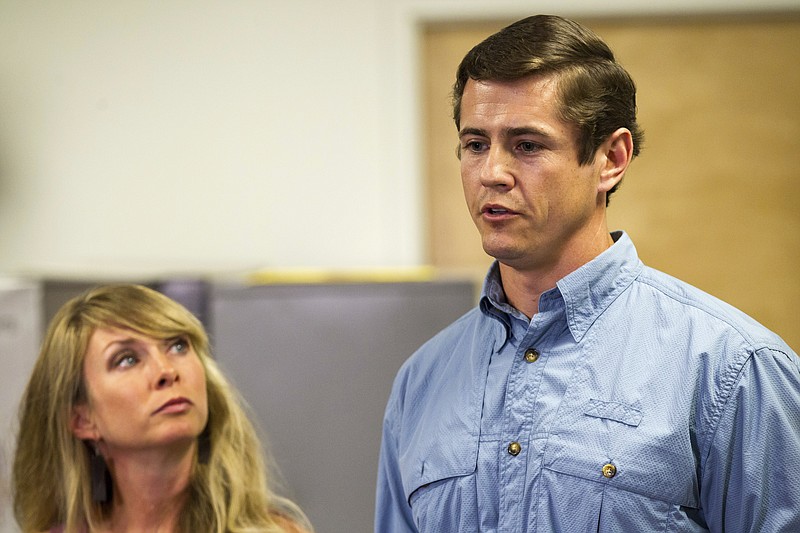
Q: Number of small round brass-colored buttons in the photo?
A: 3